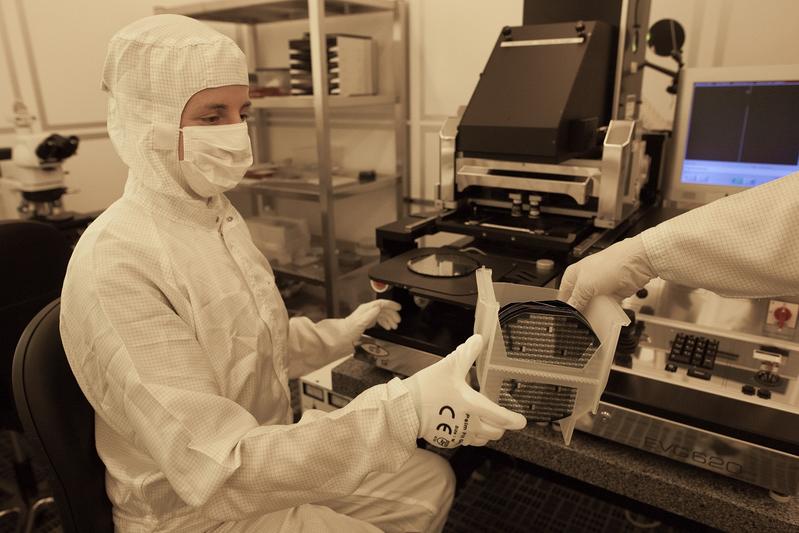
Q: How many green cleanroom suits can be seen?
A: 0